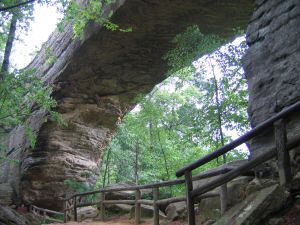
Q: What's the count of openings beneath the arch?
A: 1